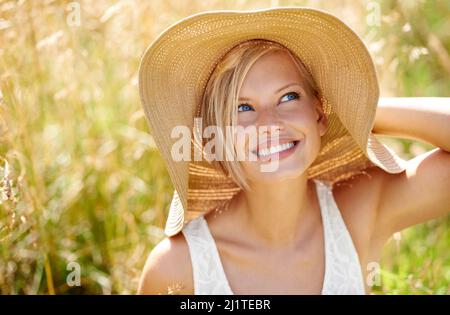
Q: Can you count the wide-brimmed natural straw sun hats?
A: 1